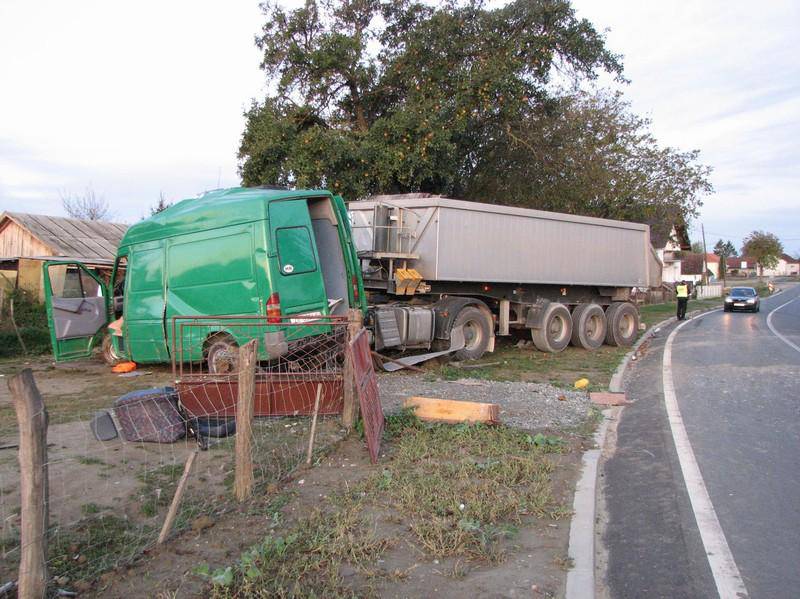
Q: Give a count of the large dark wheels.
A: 4